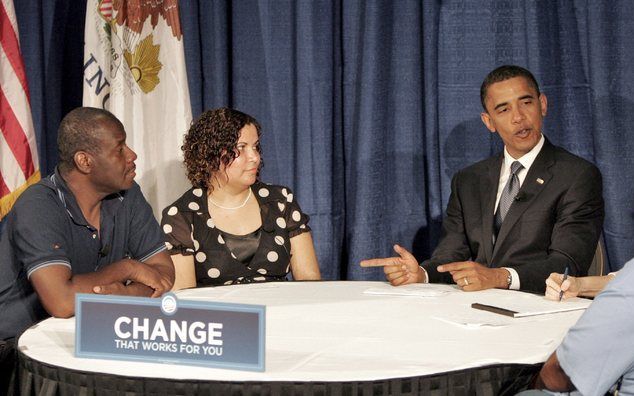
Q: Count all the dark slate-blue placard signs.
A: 1